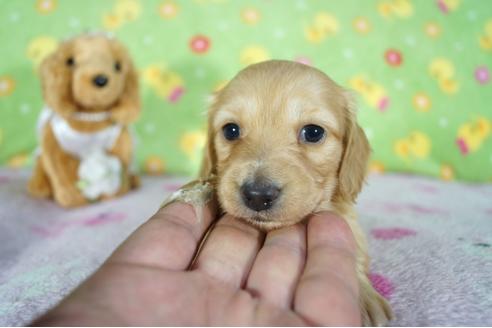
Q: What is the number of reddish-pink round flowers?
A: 2